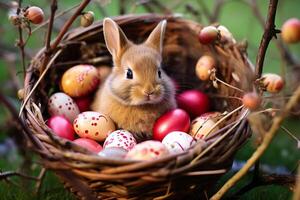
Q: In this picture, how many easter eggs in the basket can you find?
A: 13